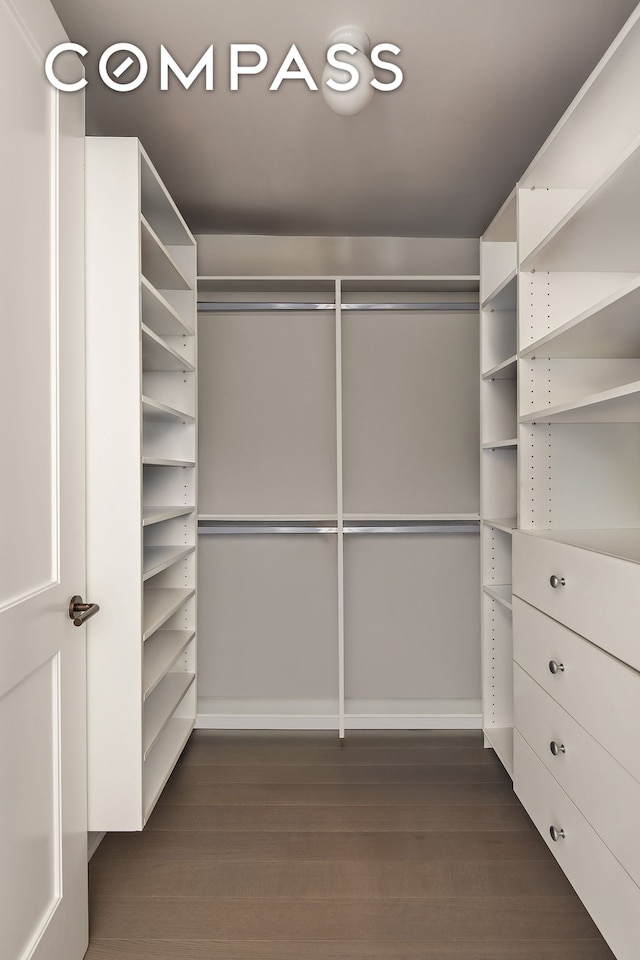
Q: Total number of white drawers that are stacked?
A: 4